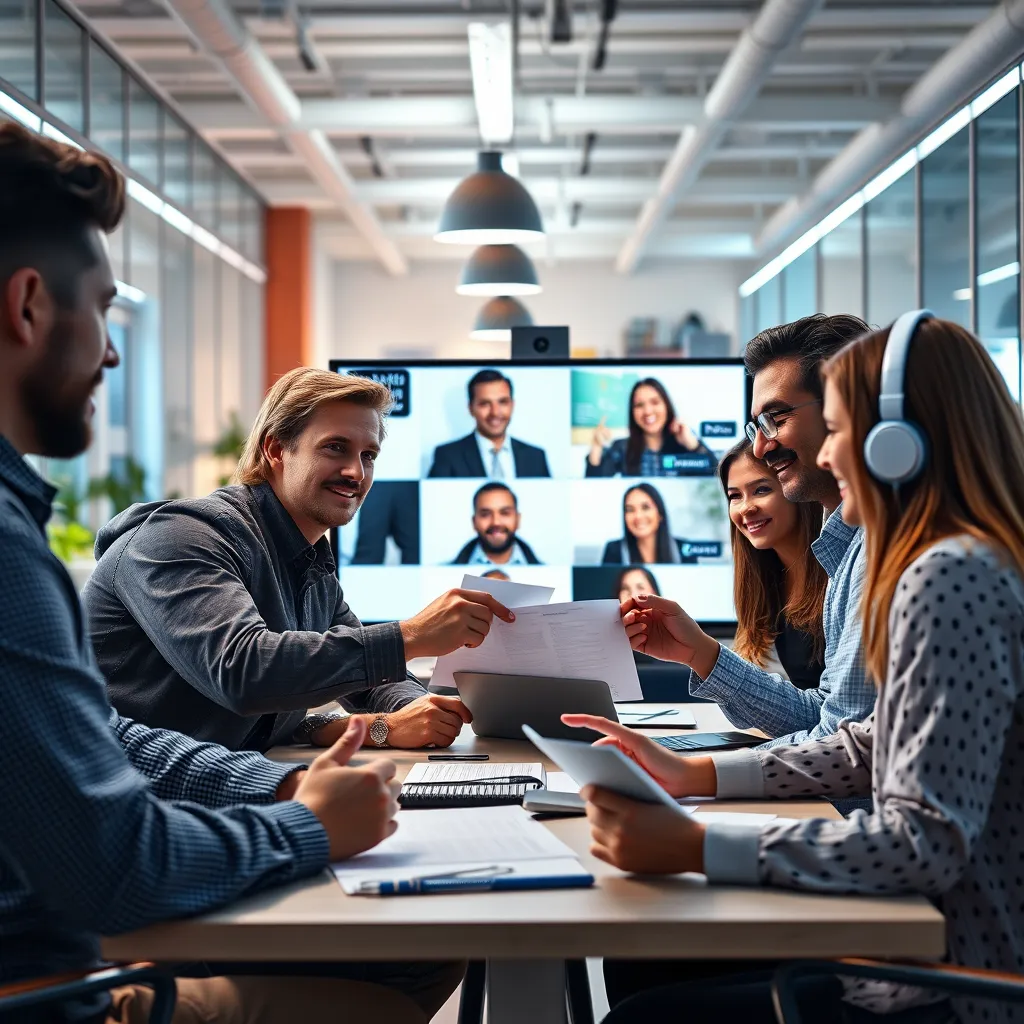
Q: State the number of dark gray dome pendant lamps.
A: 3